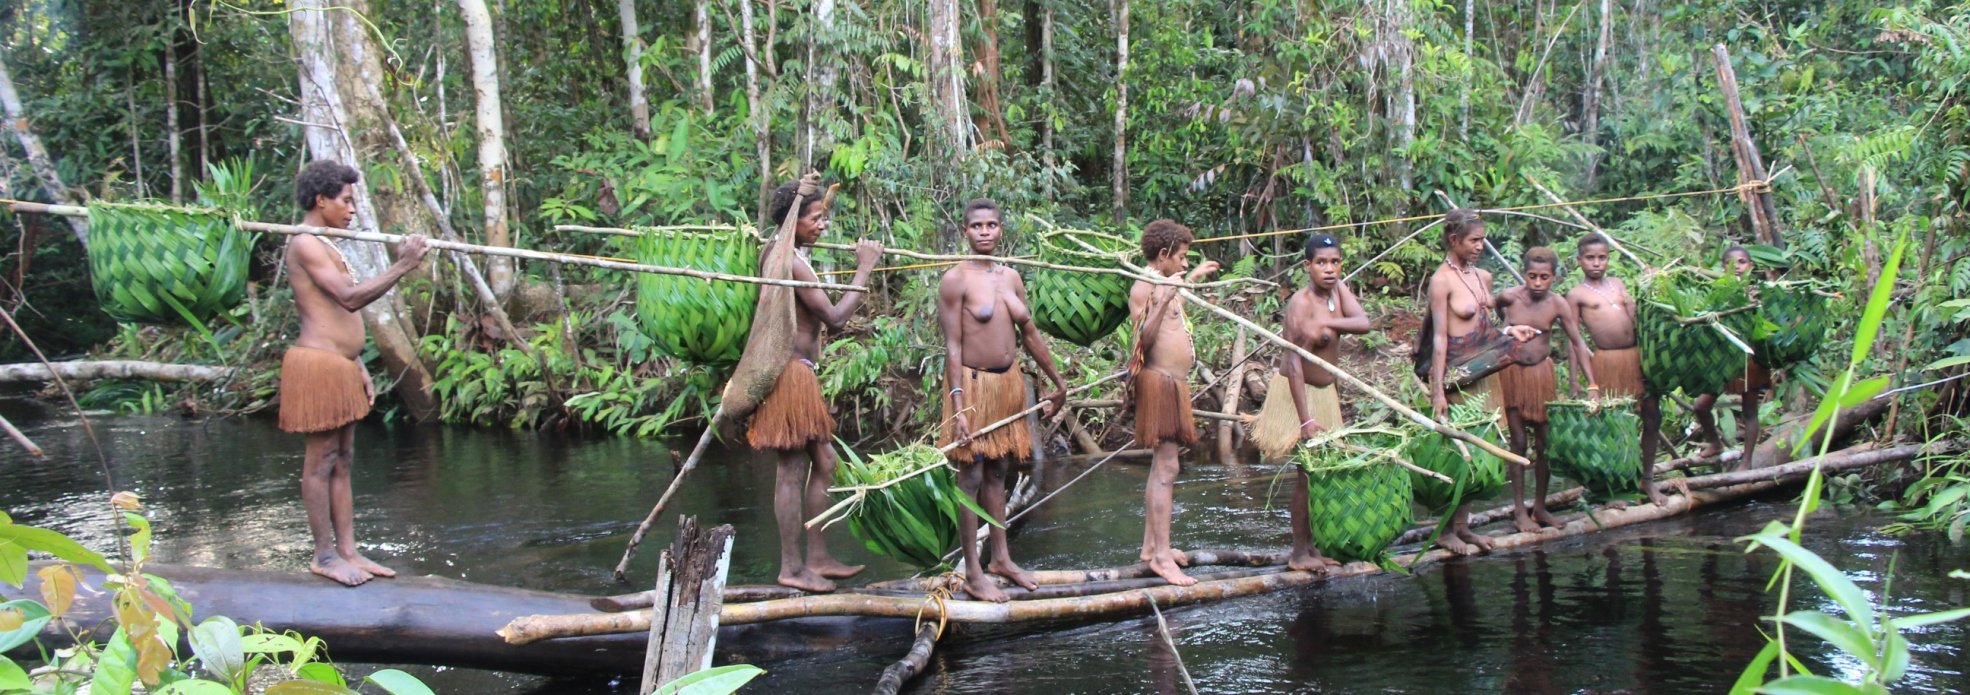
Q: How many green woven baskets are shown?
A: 9